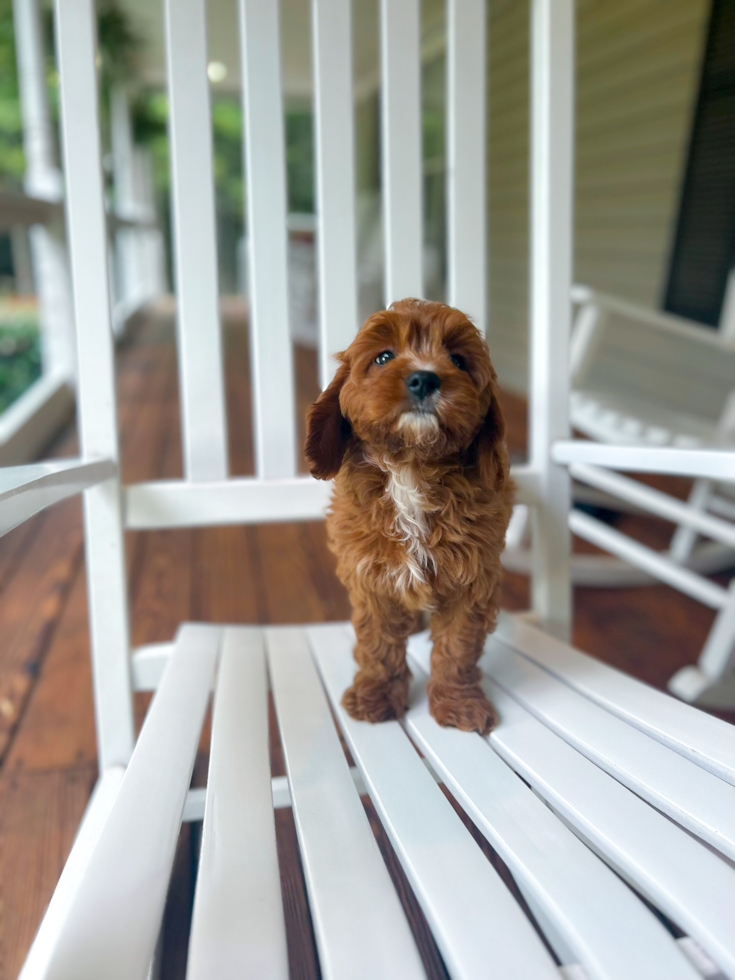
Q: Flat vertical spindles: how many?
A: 5